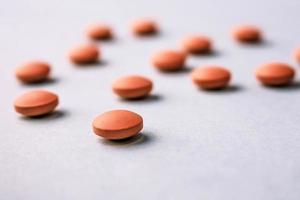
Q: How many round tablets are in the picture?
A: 13